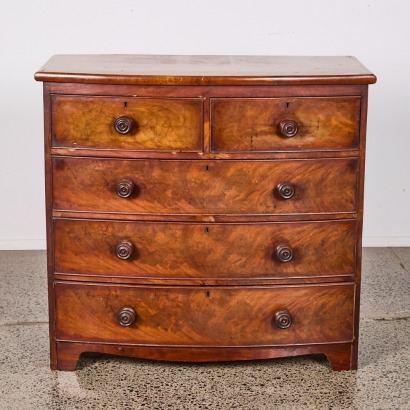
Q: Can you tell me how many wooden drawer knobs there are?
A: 8